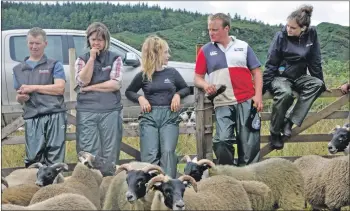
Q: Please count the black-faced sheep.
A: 5